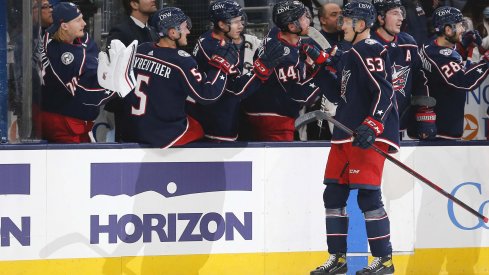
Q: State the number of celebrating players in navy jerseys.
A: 7